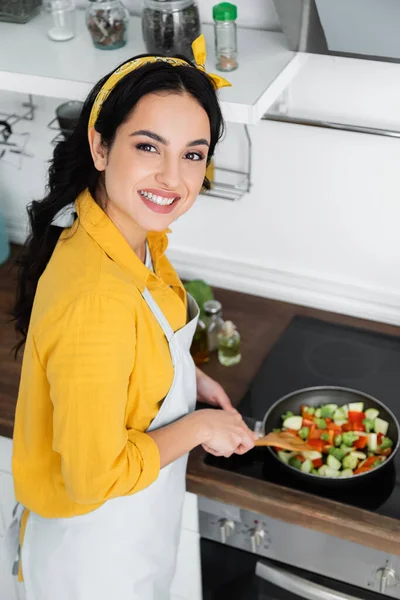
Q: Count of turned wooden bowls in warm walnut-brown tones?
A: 0